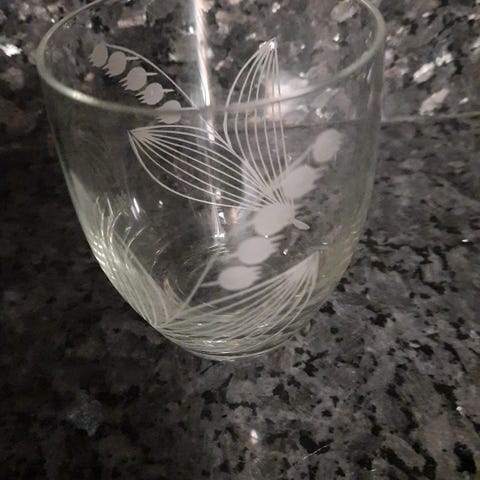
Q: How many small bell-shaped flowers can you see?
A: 10